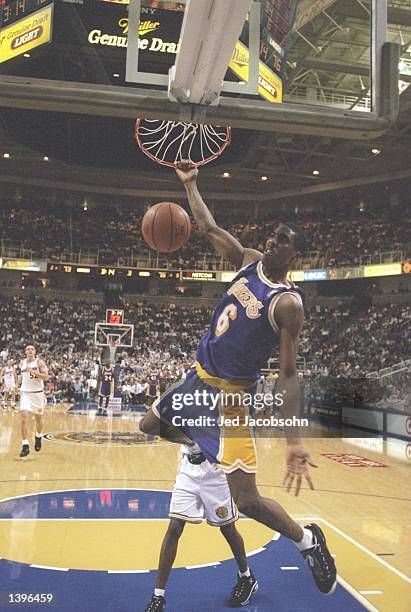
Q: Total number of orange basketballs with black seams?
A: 1